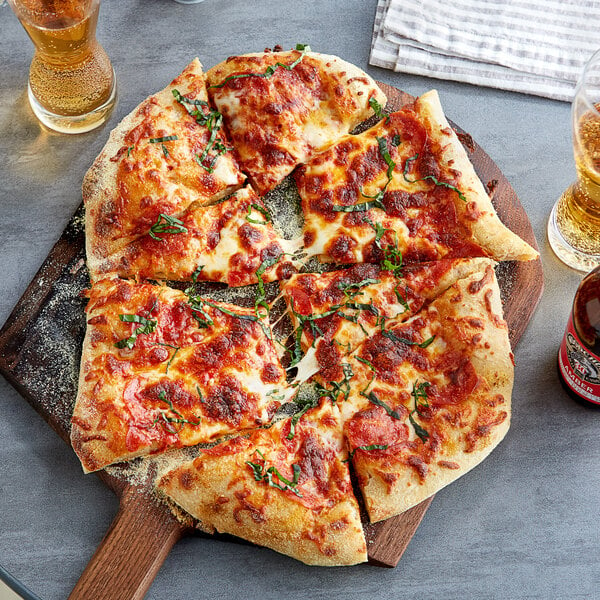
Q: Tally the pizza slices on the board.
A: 8